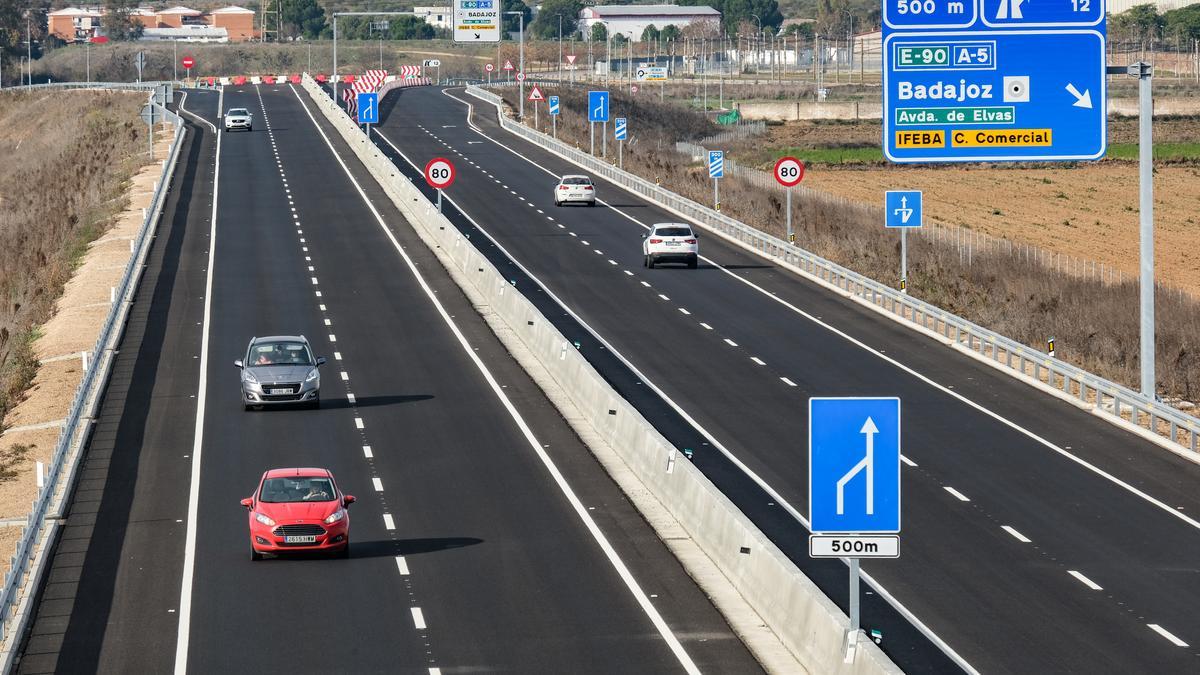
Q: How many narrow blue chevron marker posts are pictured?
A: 3